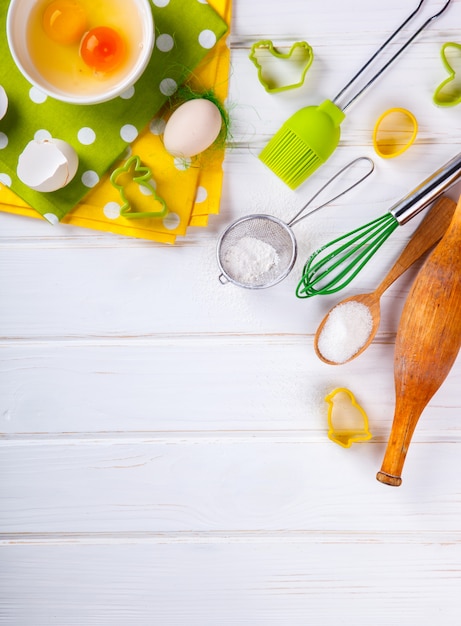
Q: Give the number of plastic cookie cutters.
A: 5